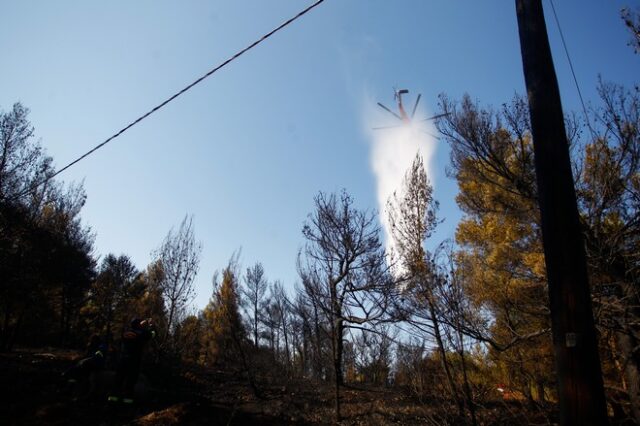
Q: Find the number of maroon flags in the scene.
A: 0